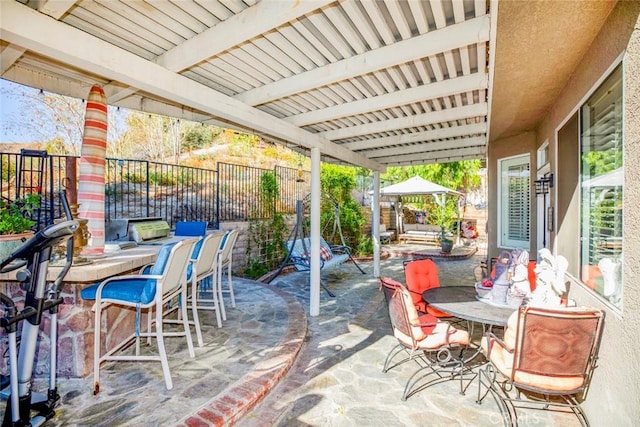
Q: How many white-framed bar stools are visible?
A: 3